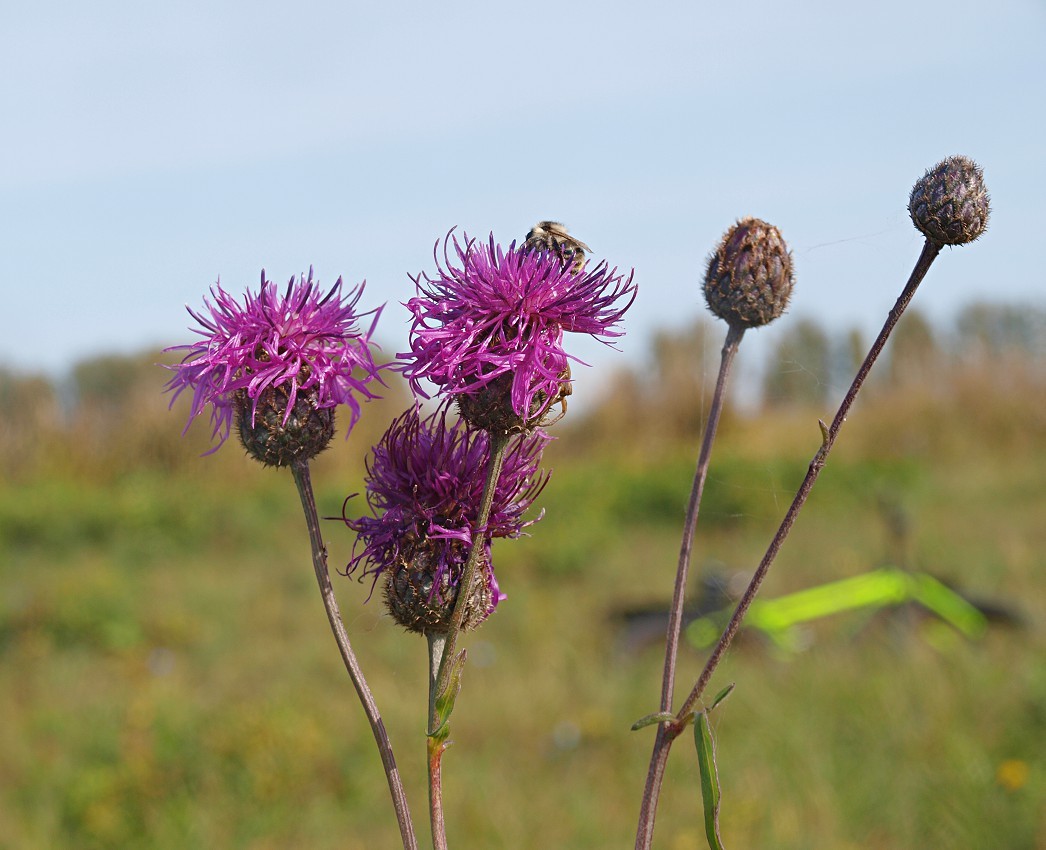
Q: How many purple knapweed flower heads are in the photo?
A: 3